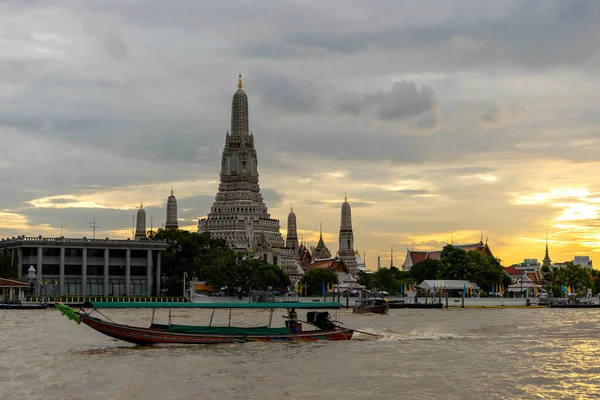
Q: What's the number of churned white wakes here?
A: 1